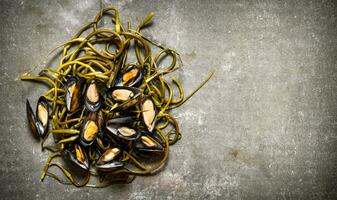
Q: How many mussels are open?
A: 11